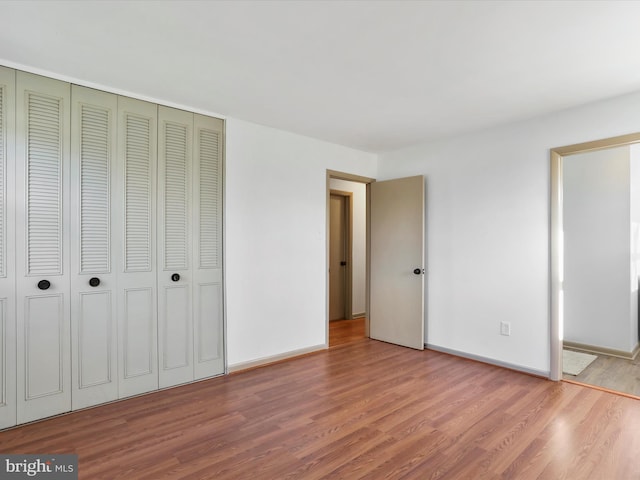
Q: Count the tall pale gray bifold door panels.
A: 6